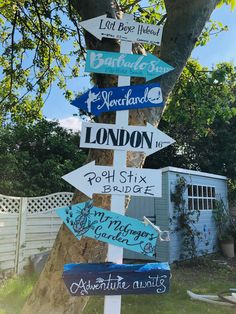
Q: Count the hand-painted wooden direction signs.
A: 7